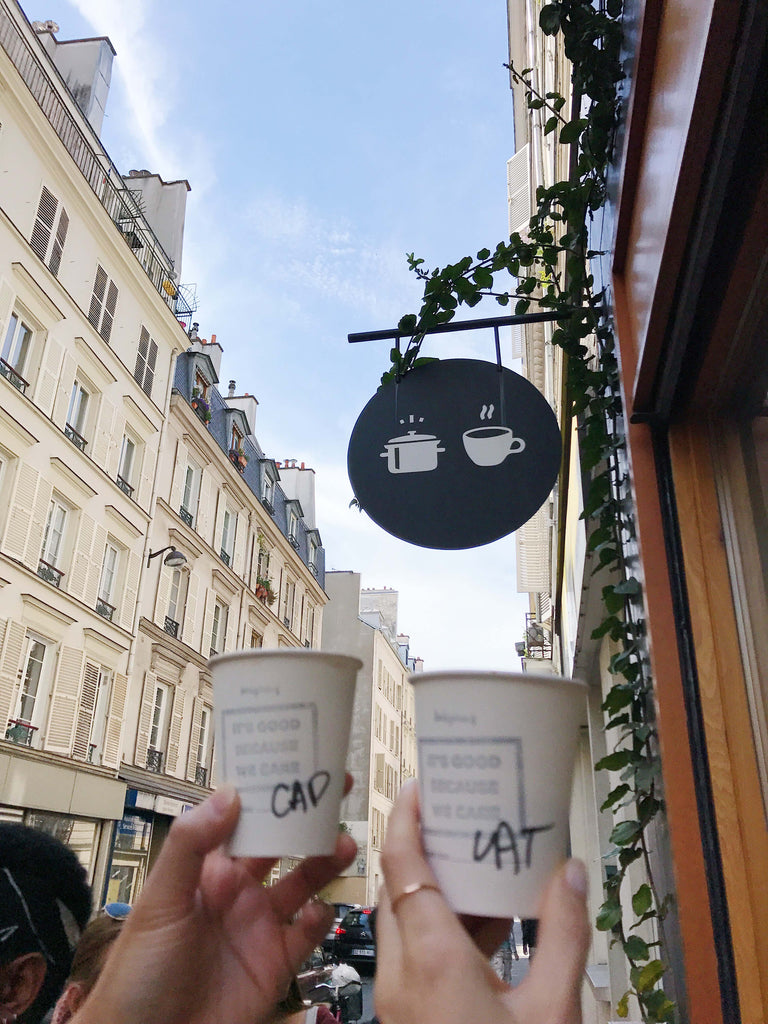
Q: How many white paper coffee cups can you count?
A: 2